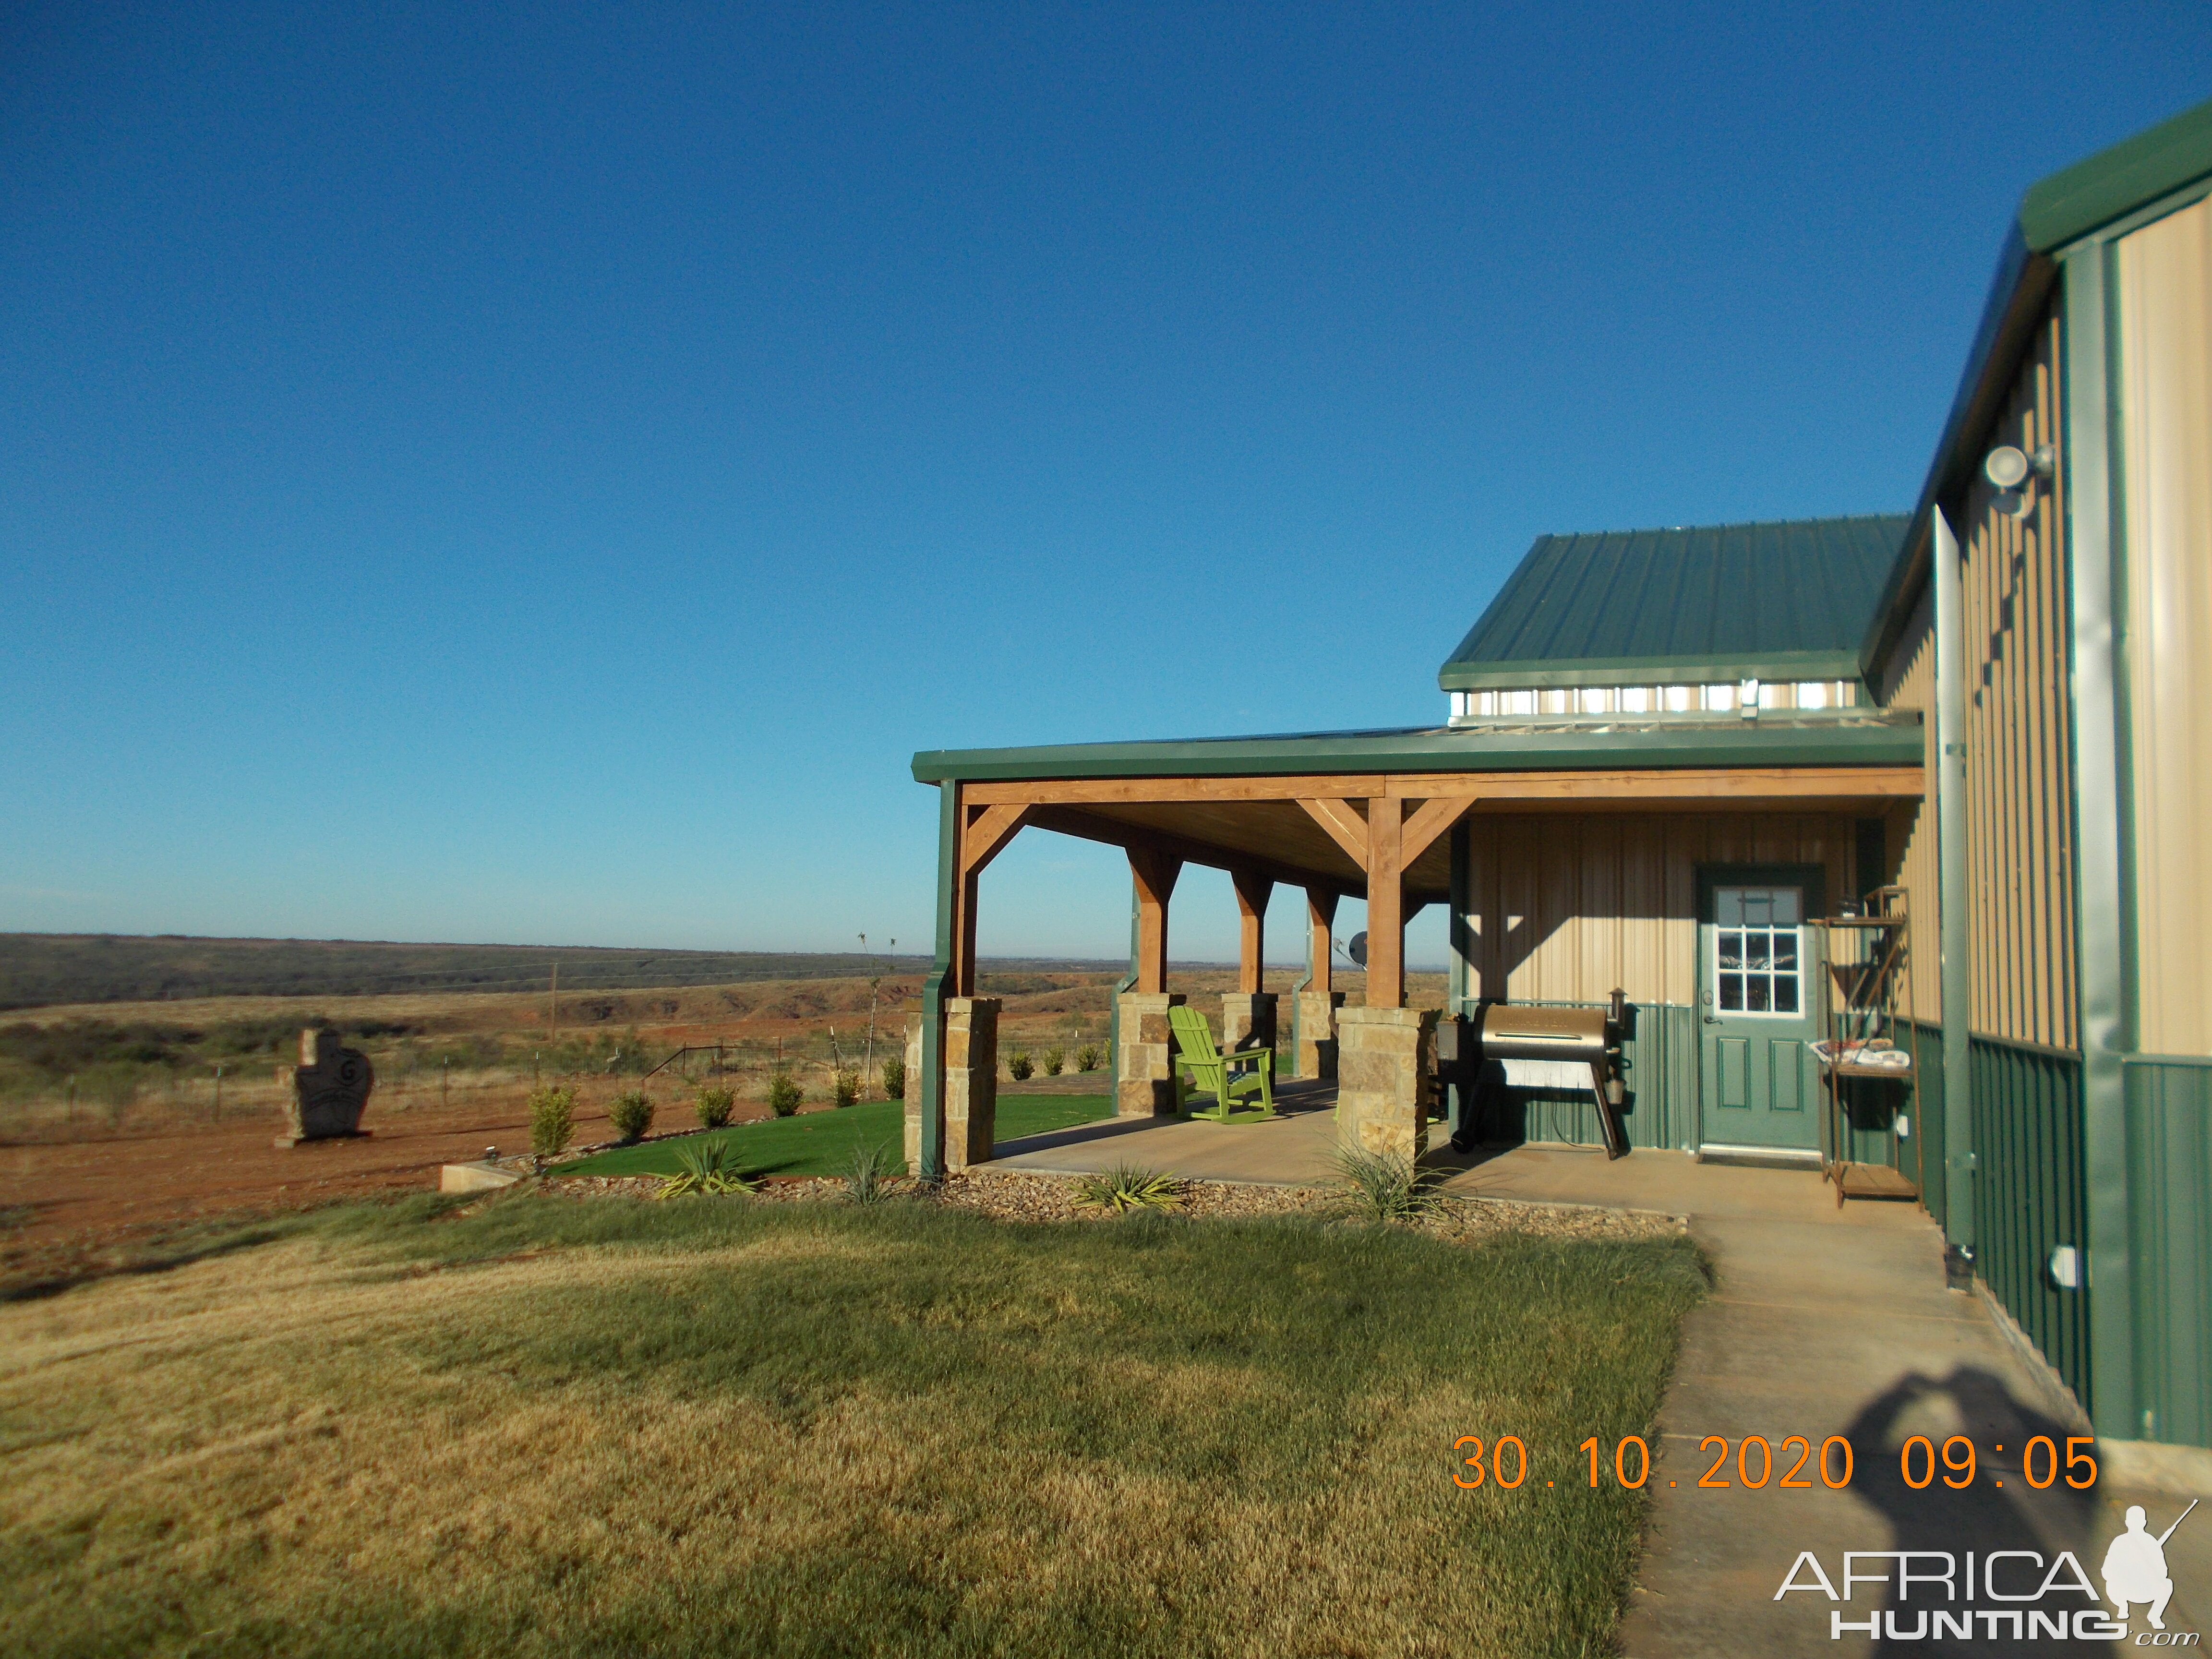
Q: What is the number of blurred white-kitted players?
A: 0